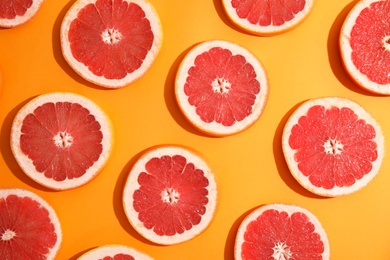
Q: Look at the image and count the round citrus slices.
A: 11